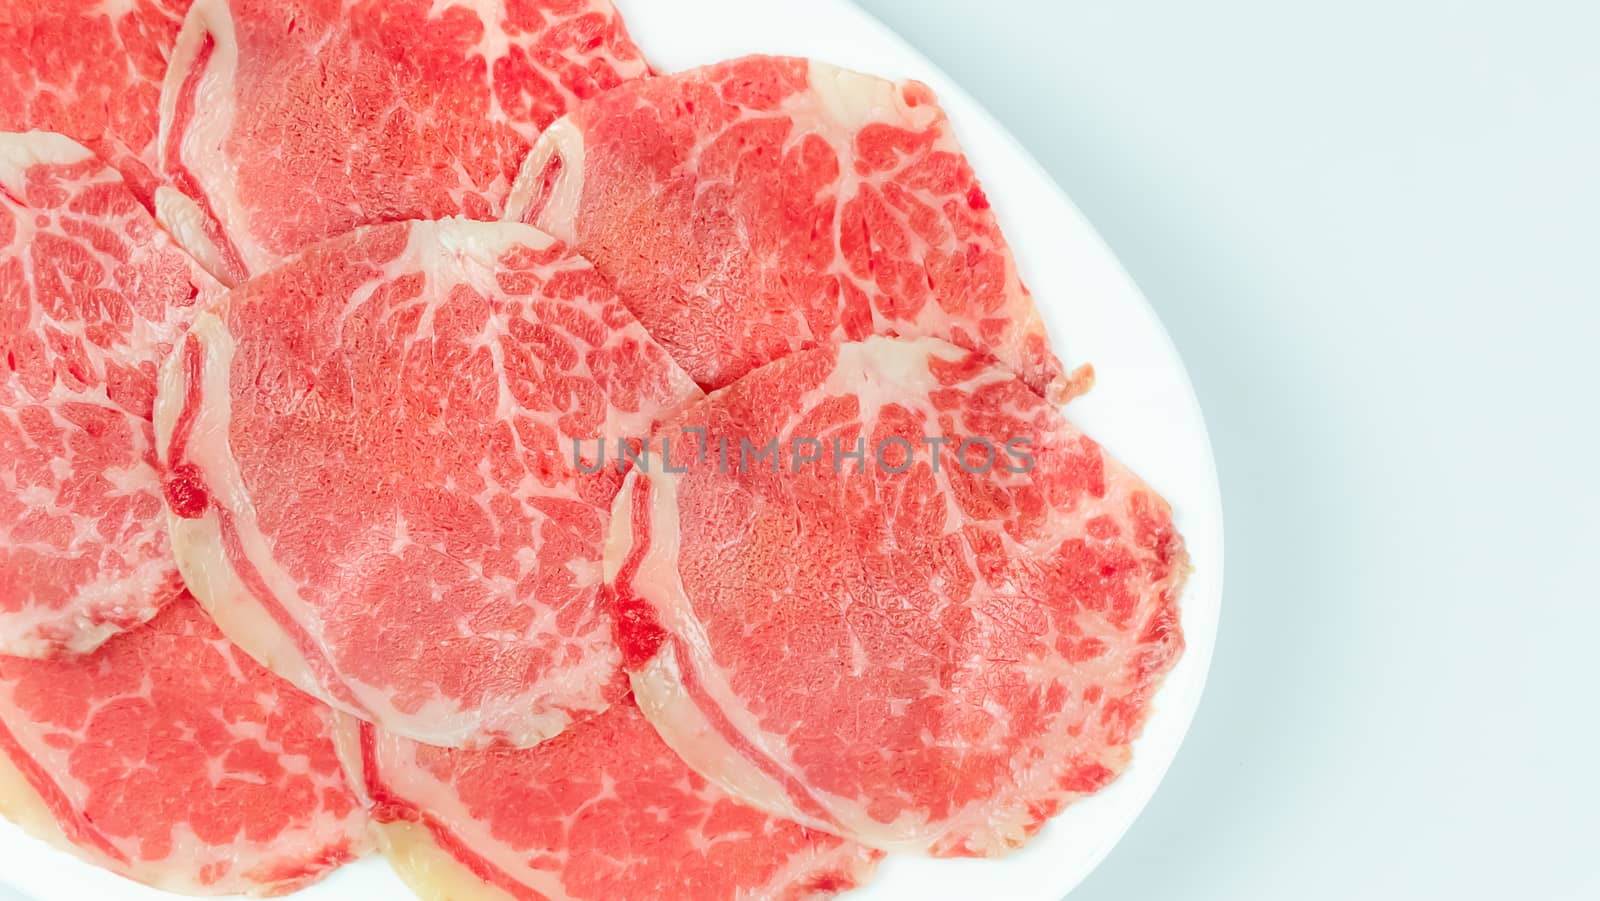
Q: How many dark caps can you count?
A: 0